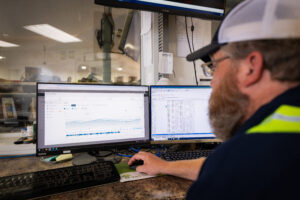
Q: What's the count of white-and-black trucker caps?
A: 1